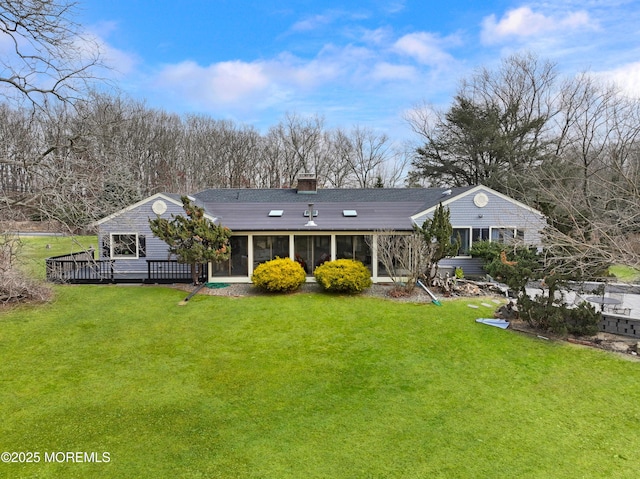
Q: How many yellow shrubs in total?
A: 2